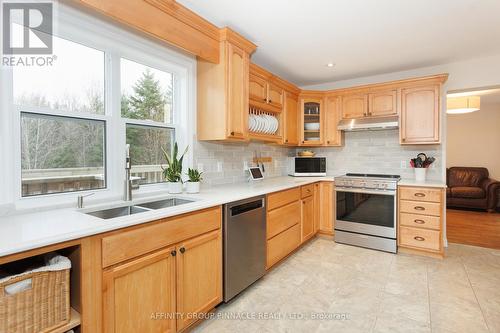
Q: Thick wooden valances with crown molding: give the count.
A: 1